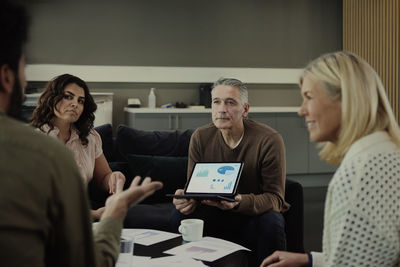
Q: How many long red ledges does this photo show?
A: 0